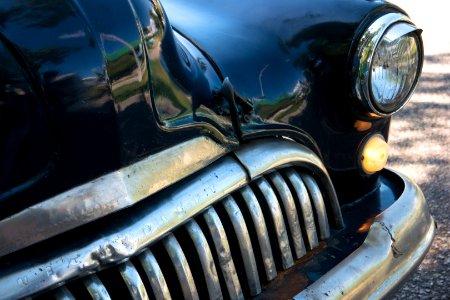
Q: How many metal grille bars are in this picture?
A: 13